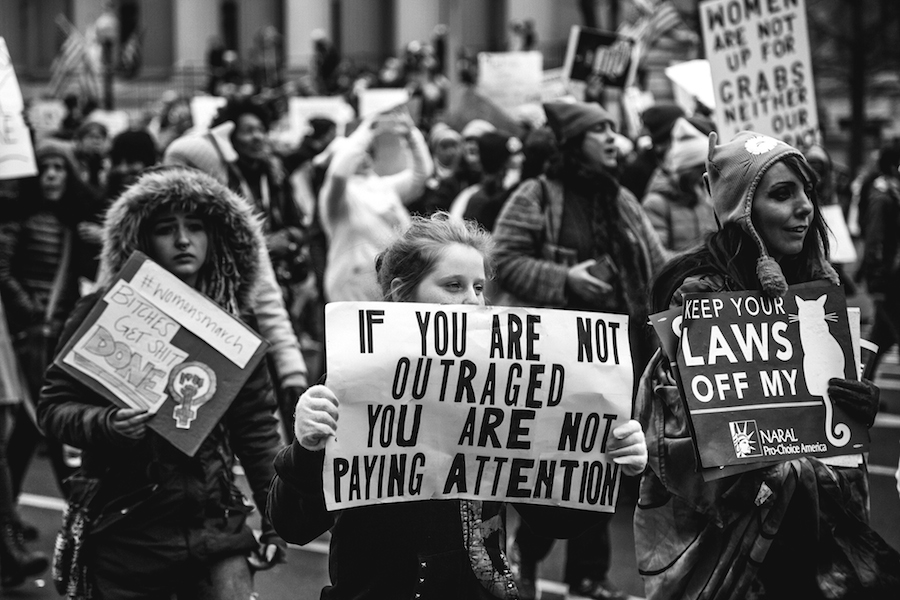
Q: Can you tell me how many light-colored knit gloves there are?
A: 2